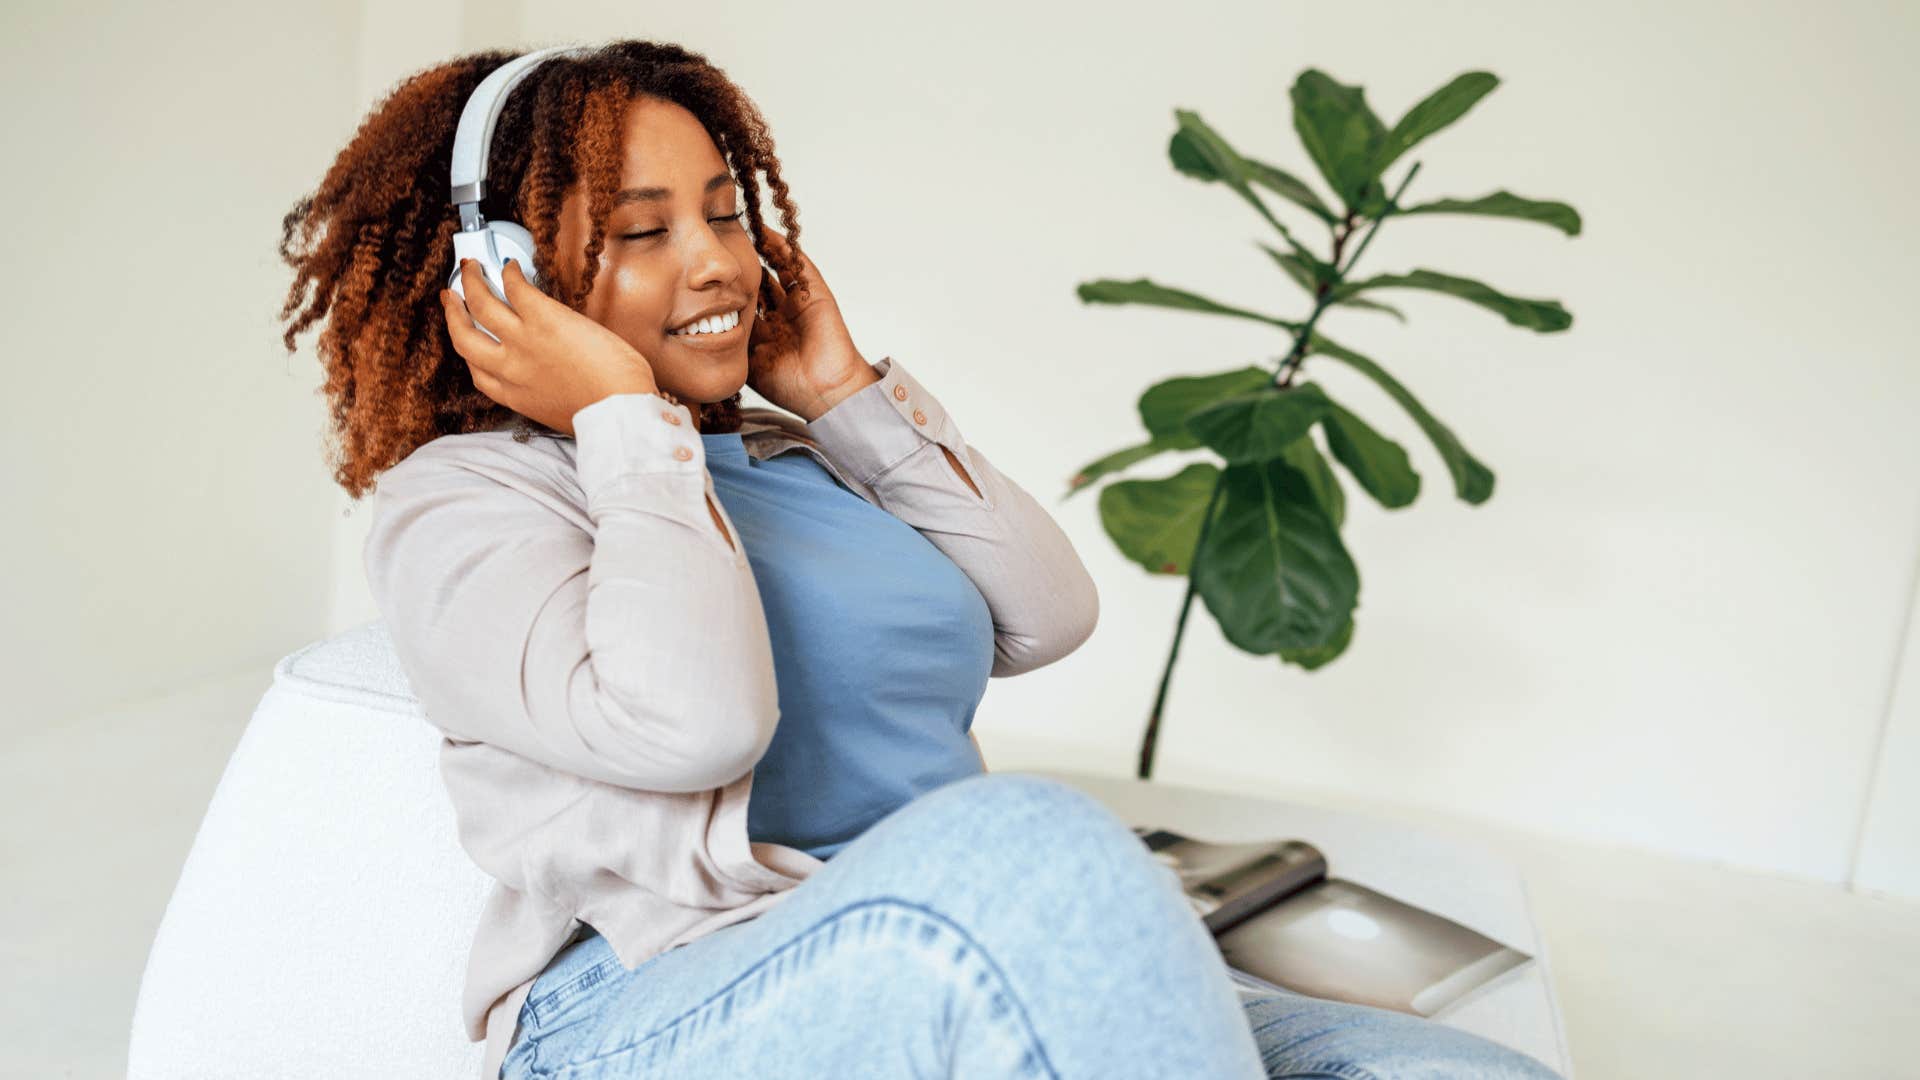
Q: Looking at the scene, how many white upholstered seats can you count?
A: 1